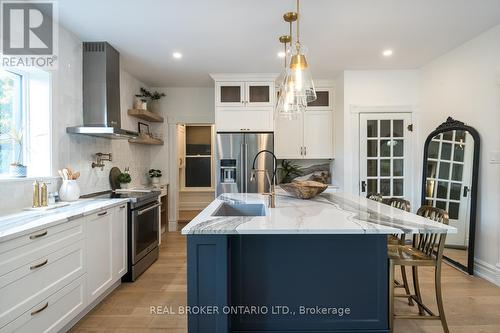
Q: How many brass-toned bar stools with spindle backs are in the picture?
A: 3